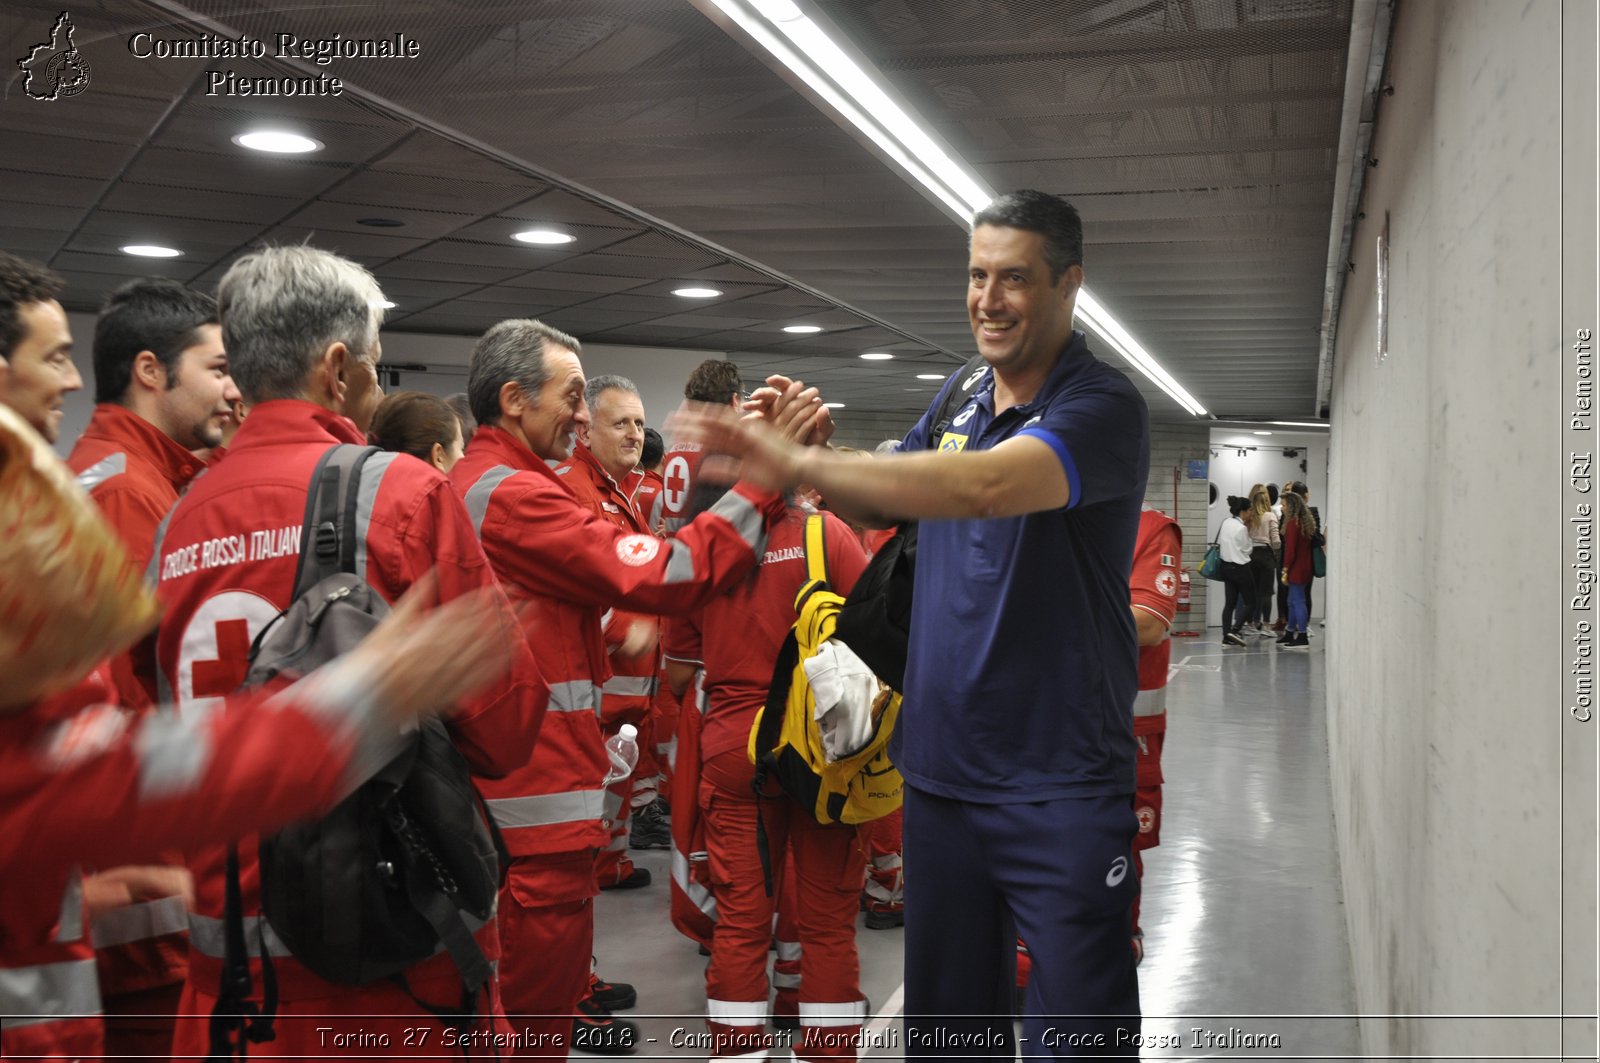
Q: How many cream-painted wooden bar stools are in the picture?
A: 0